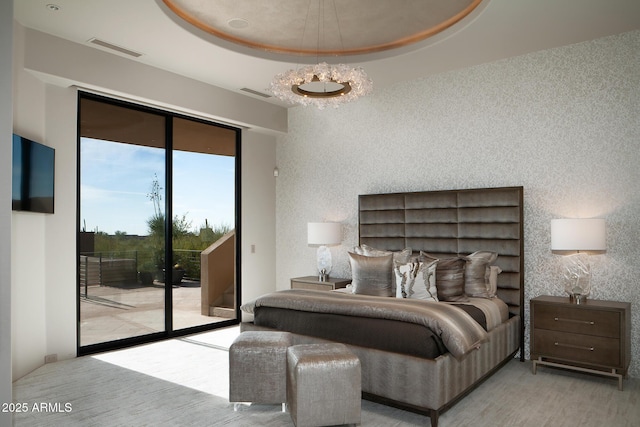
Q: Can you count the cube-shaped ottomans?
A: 2